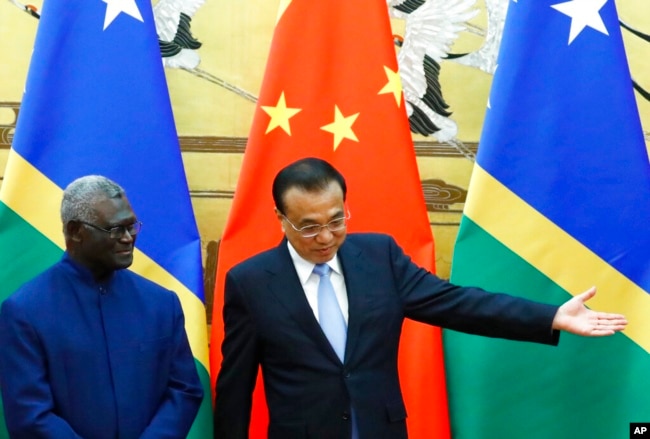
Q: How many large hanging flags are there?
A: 3